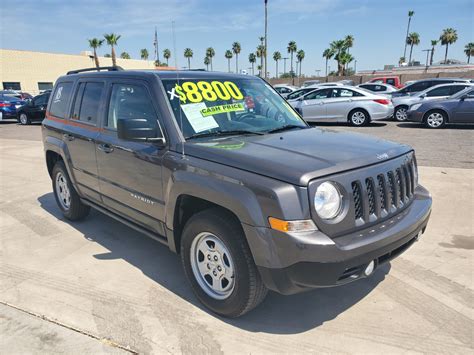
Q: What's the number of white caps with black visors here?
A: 0